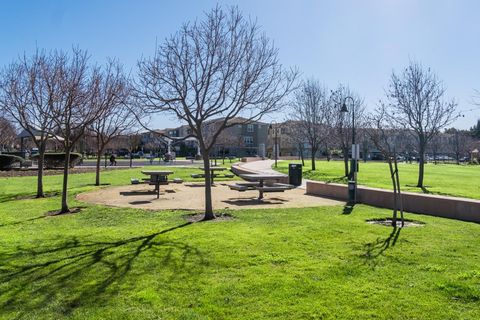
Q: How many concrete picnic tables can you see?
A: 3